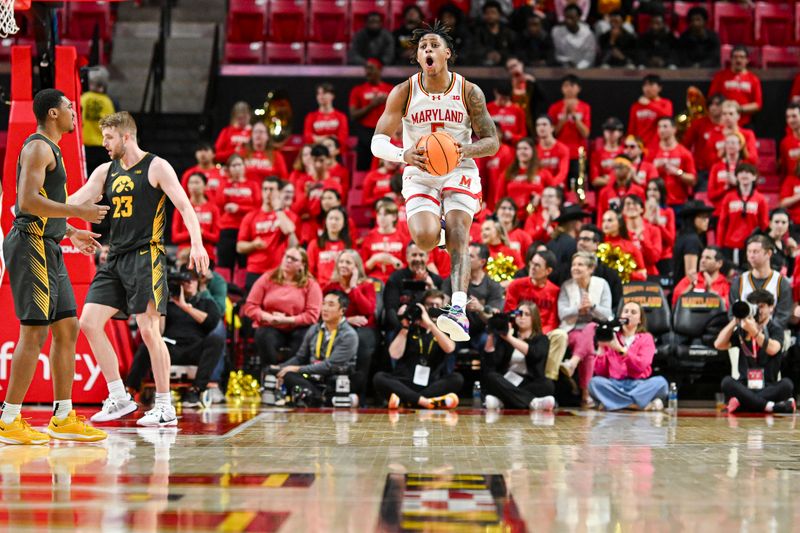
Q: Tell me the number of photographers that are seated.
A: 6